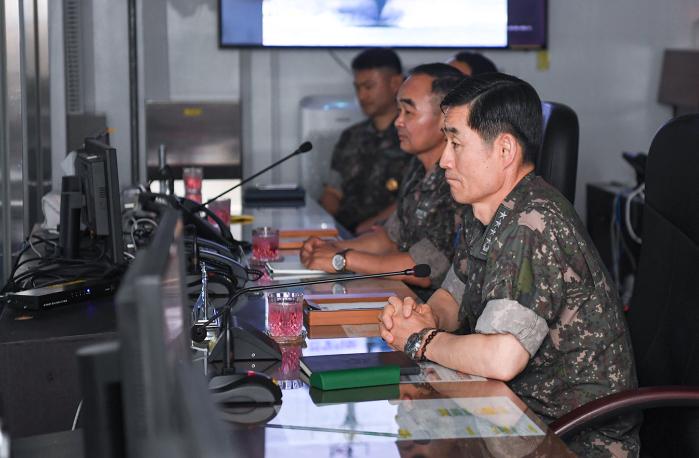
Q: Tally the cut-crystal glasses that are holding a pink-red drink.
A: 4